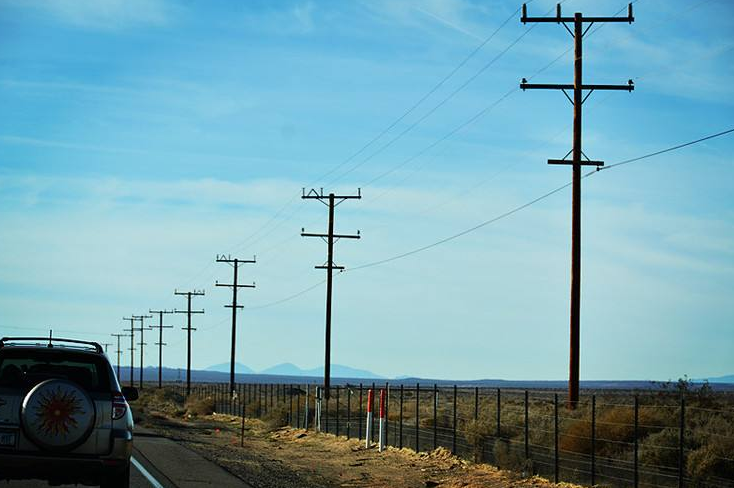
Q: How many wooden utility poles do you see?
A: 9